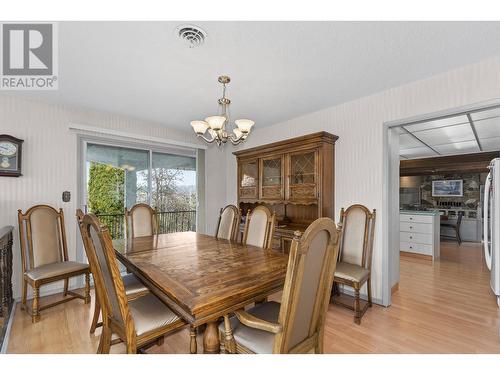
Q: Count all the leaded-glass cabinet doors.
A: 3